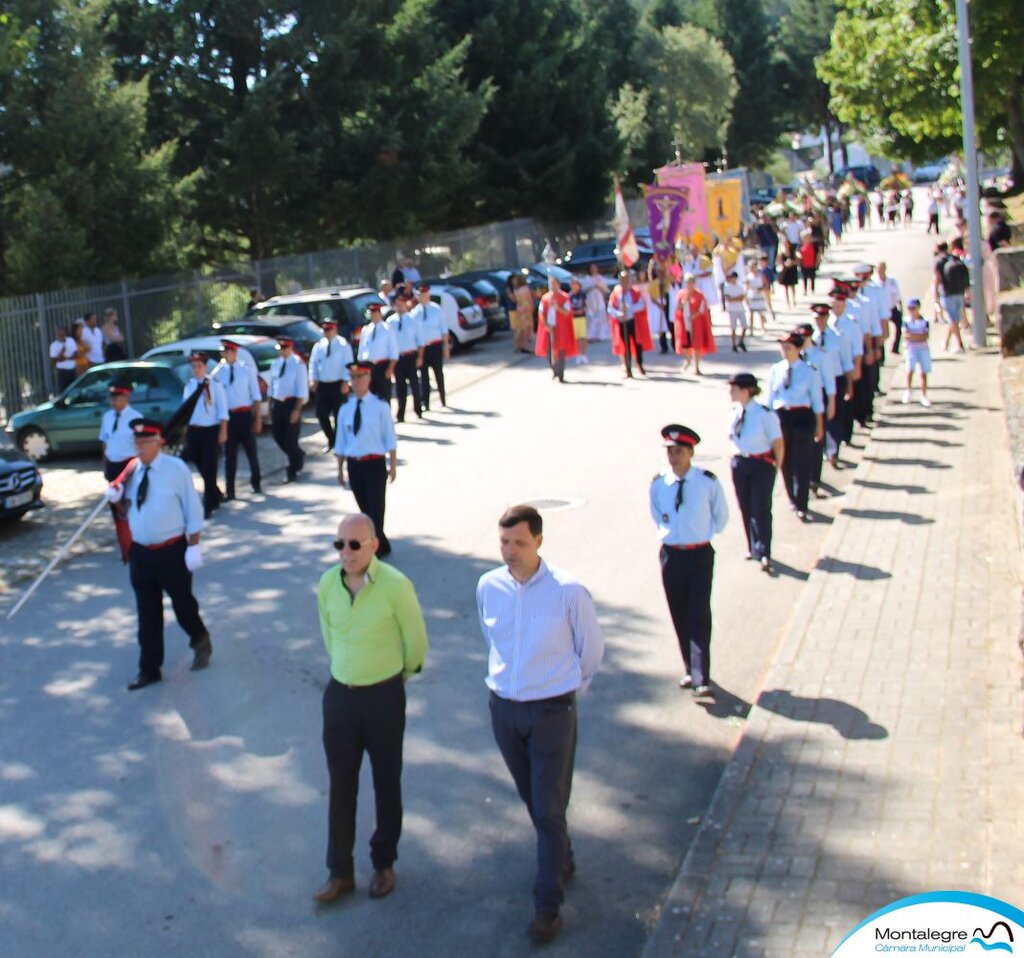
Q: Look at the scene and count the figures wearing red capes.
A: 3